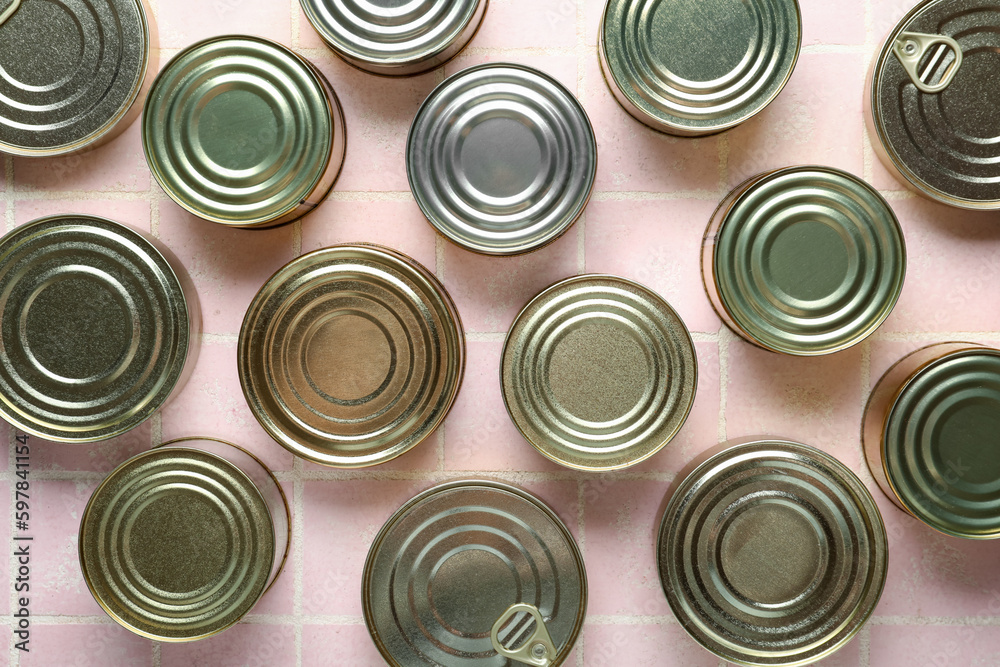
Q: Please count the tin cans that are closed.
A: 14